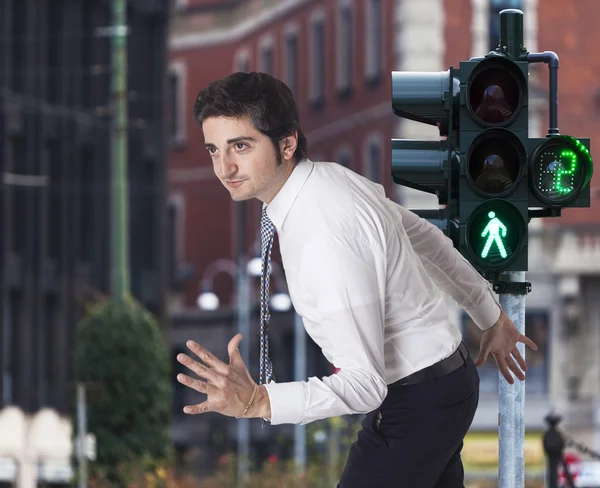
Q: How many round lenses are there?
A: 4